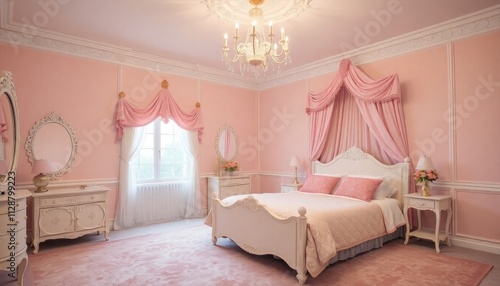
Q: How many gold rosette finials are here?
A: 3